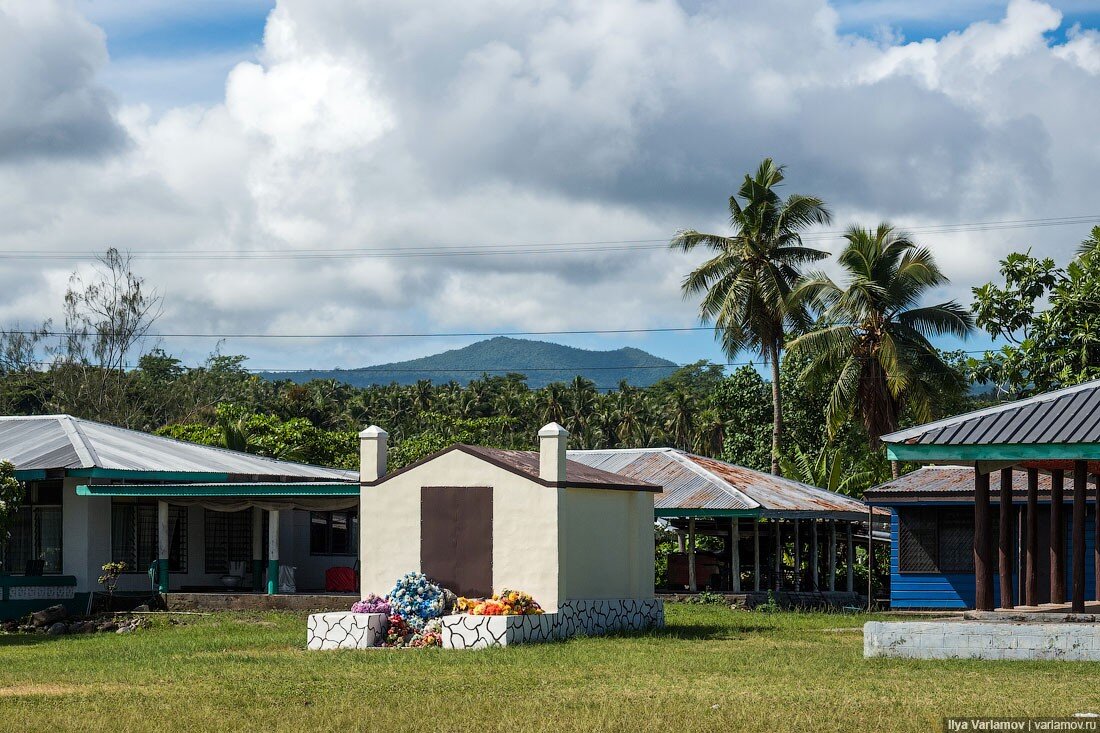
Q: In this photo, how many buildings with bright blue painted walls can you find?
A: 1